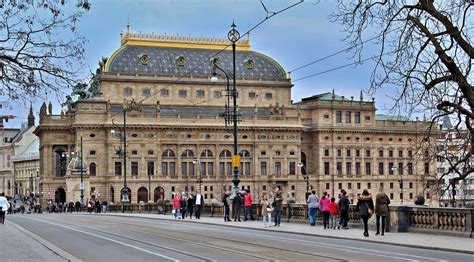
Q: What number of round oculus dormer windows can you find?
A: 4